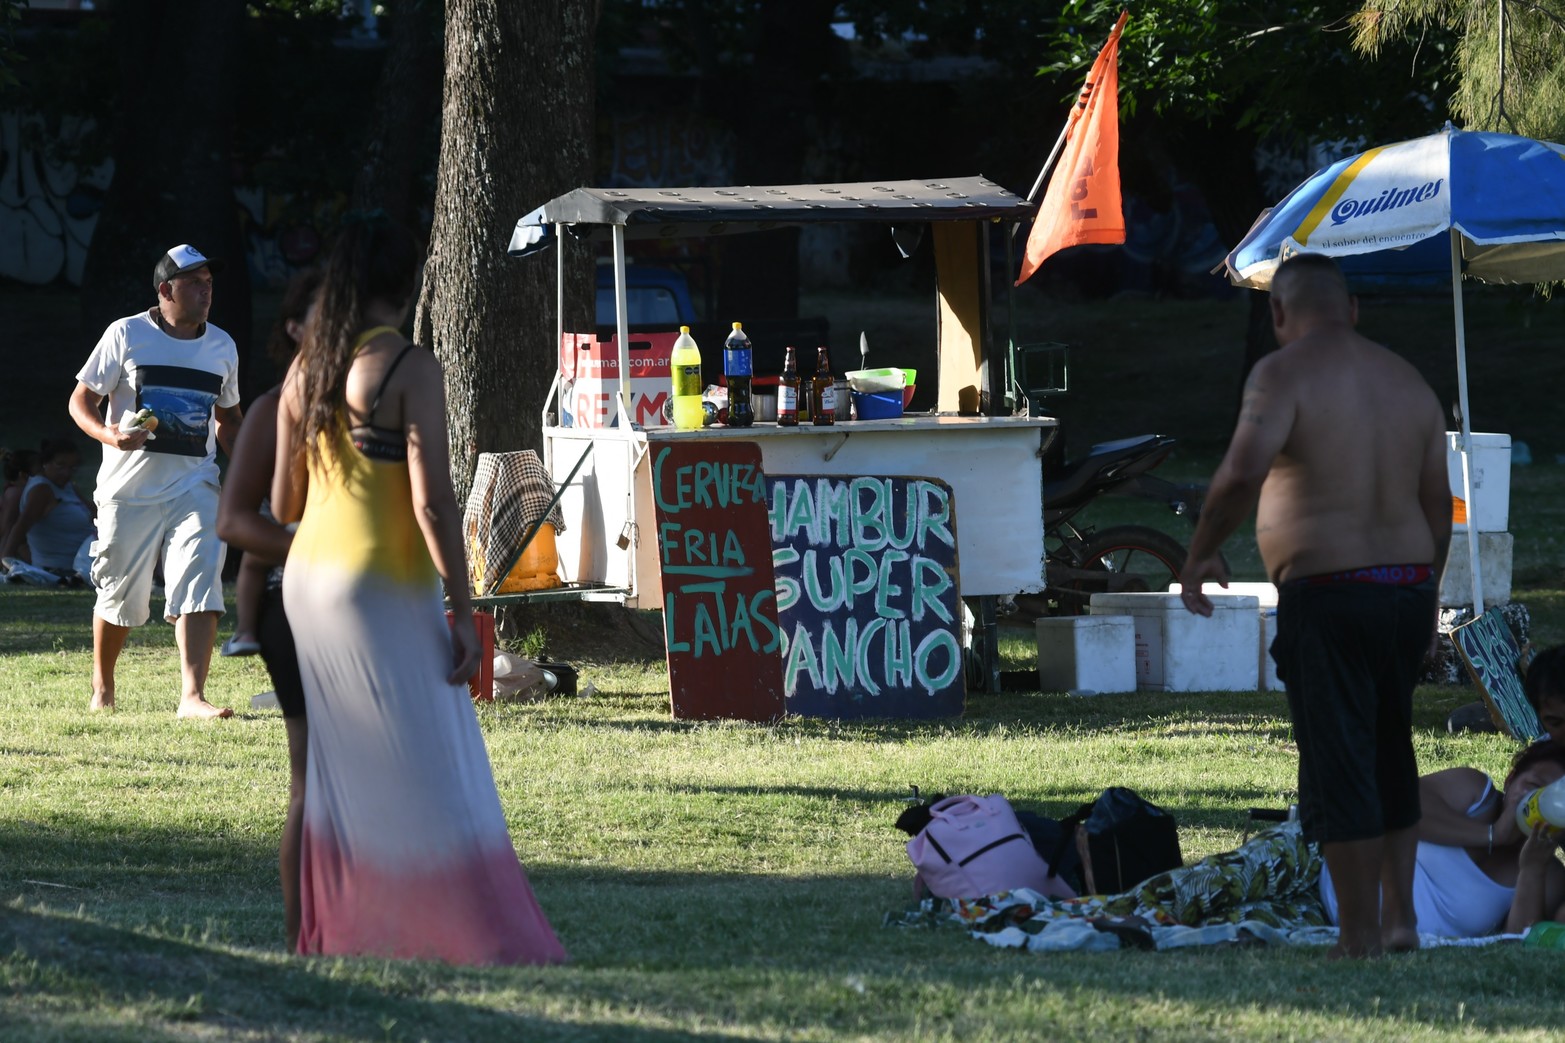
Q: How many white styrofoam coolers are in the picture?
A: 5